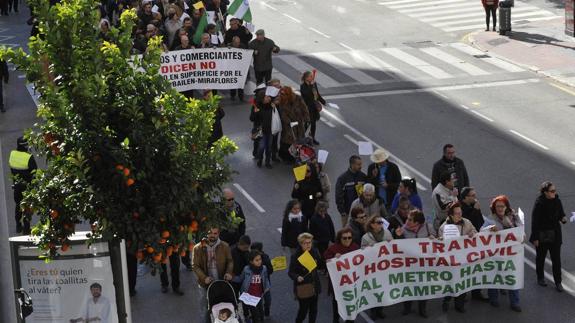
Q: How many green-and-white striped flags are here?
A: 2